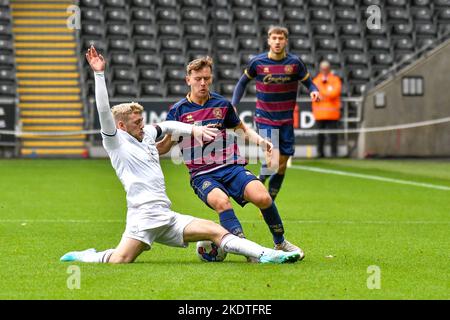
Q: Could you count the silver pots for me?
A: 0